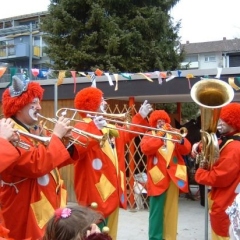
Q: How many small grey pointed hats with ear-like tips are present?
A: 1